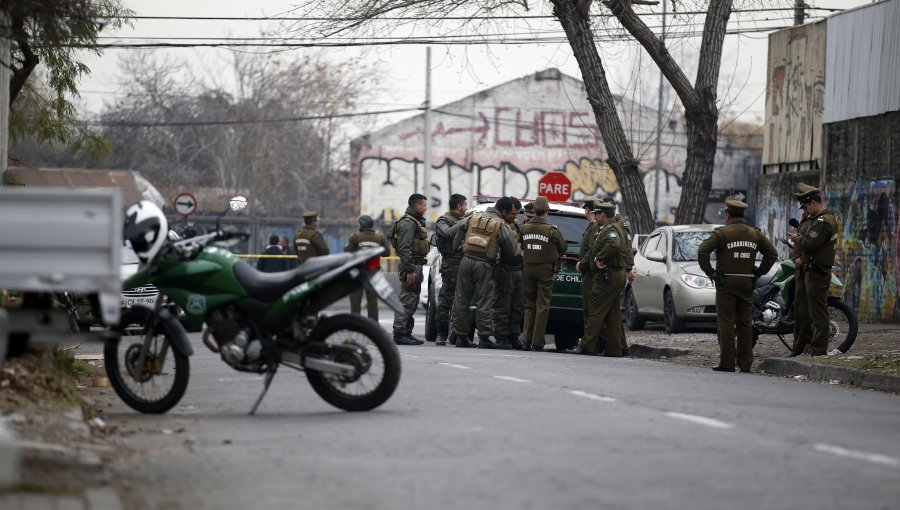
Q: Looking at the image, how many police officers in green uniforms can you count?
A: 14